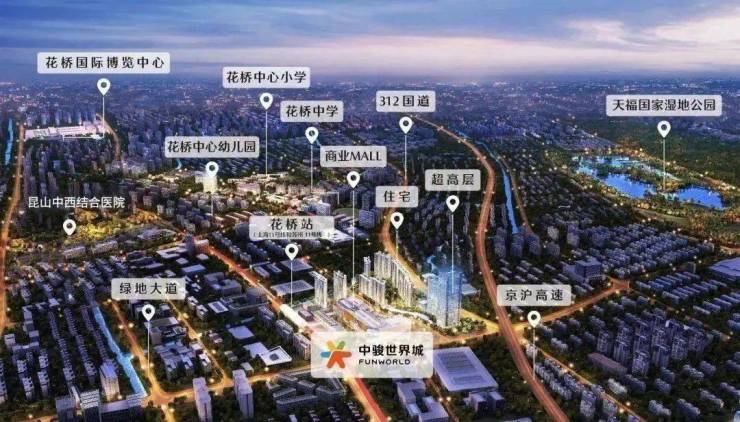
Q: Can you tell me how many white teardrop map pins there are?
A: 13